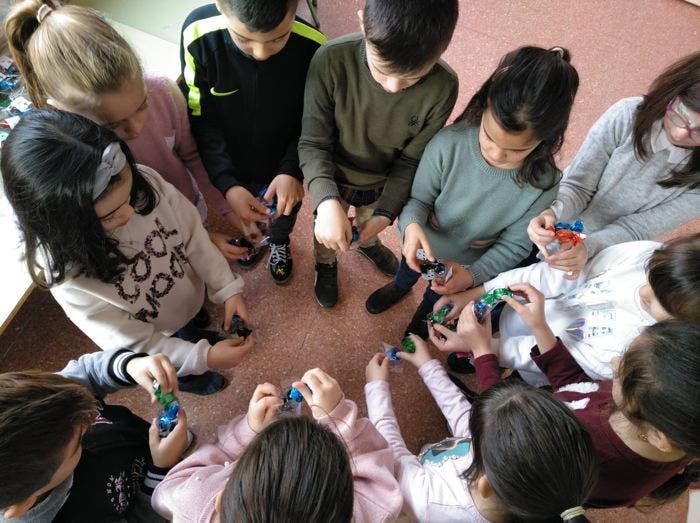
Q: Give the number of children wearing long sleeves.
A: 11